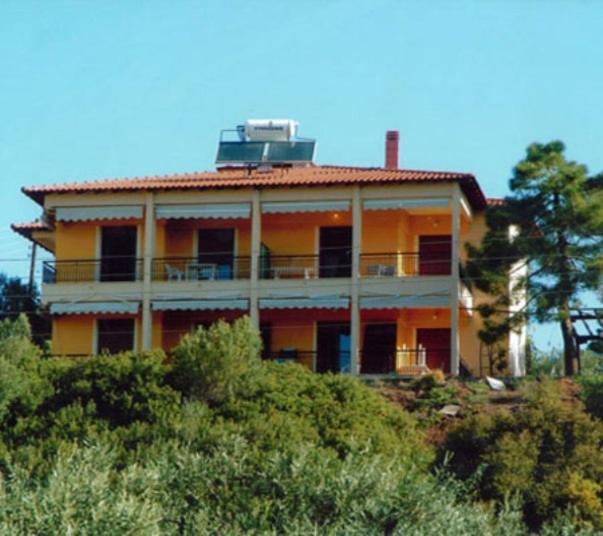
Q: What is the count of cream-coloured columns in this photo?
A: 4